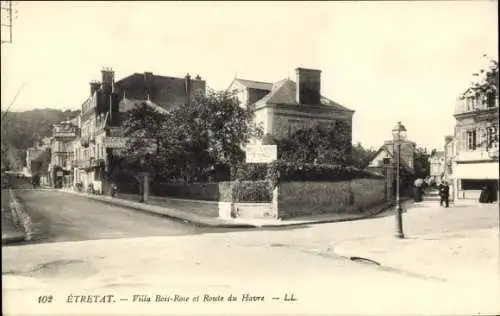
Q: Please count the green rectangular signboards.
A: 0